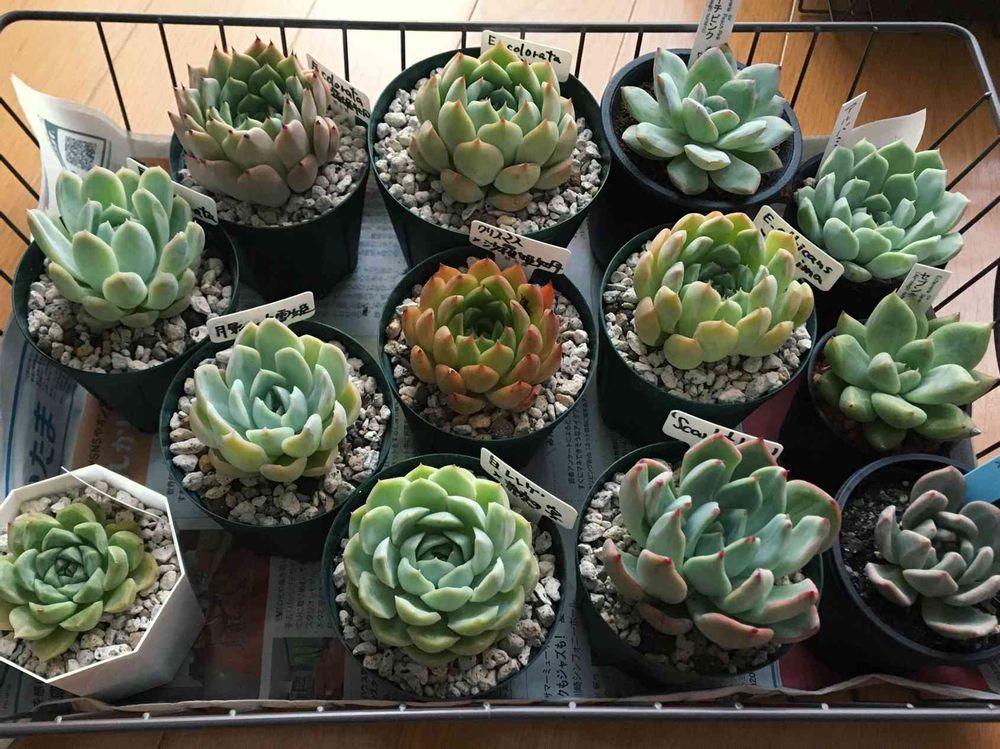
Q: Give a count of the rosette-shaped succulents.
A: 13